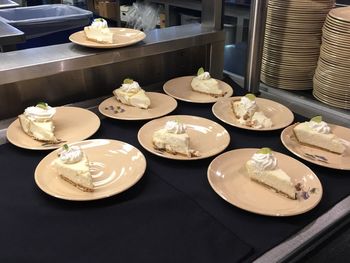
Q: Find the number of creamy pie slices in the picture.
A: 9